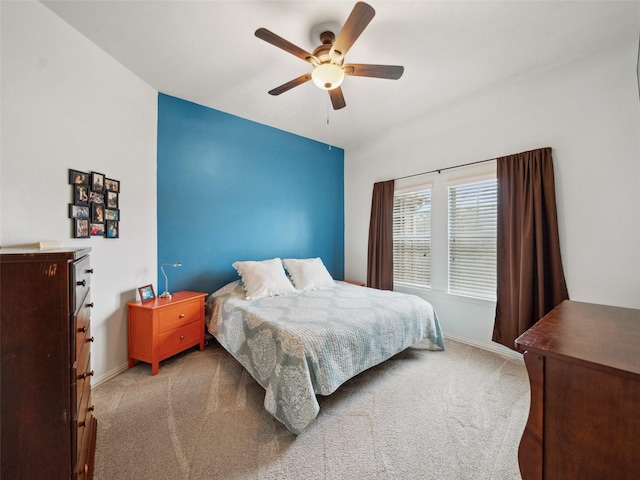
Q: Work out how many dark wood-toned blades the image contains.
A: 5